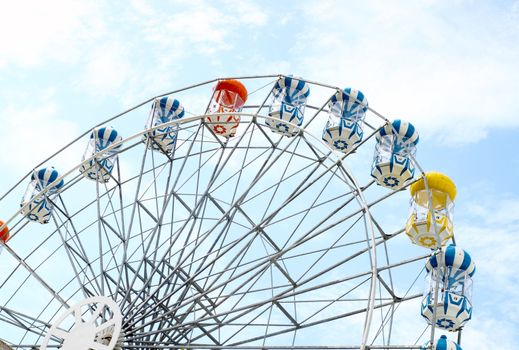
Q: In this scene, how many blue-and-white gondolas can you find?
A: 8